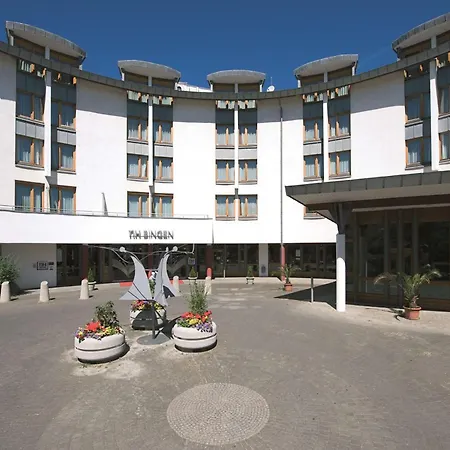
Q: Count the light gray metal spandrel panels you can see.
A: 10